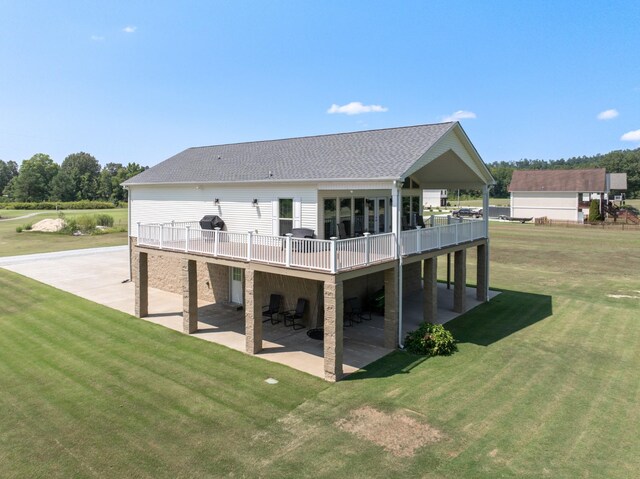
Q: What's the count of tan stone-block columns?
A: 8